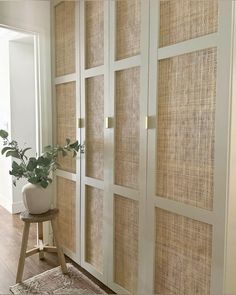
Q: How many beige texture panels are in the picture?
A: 12